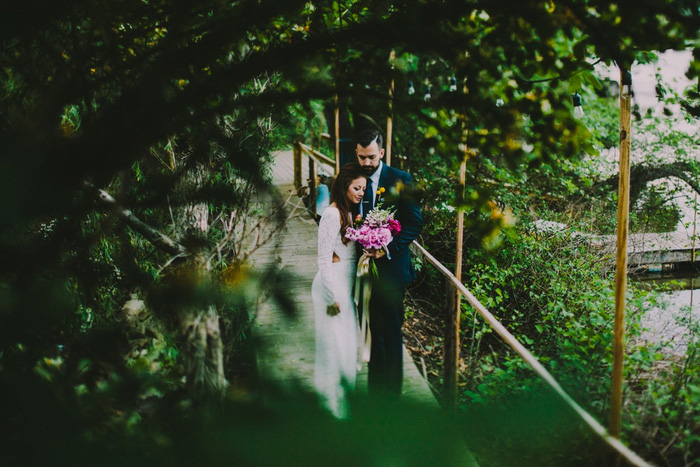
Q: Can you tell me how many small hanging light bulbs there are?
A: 6